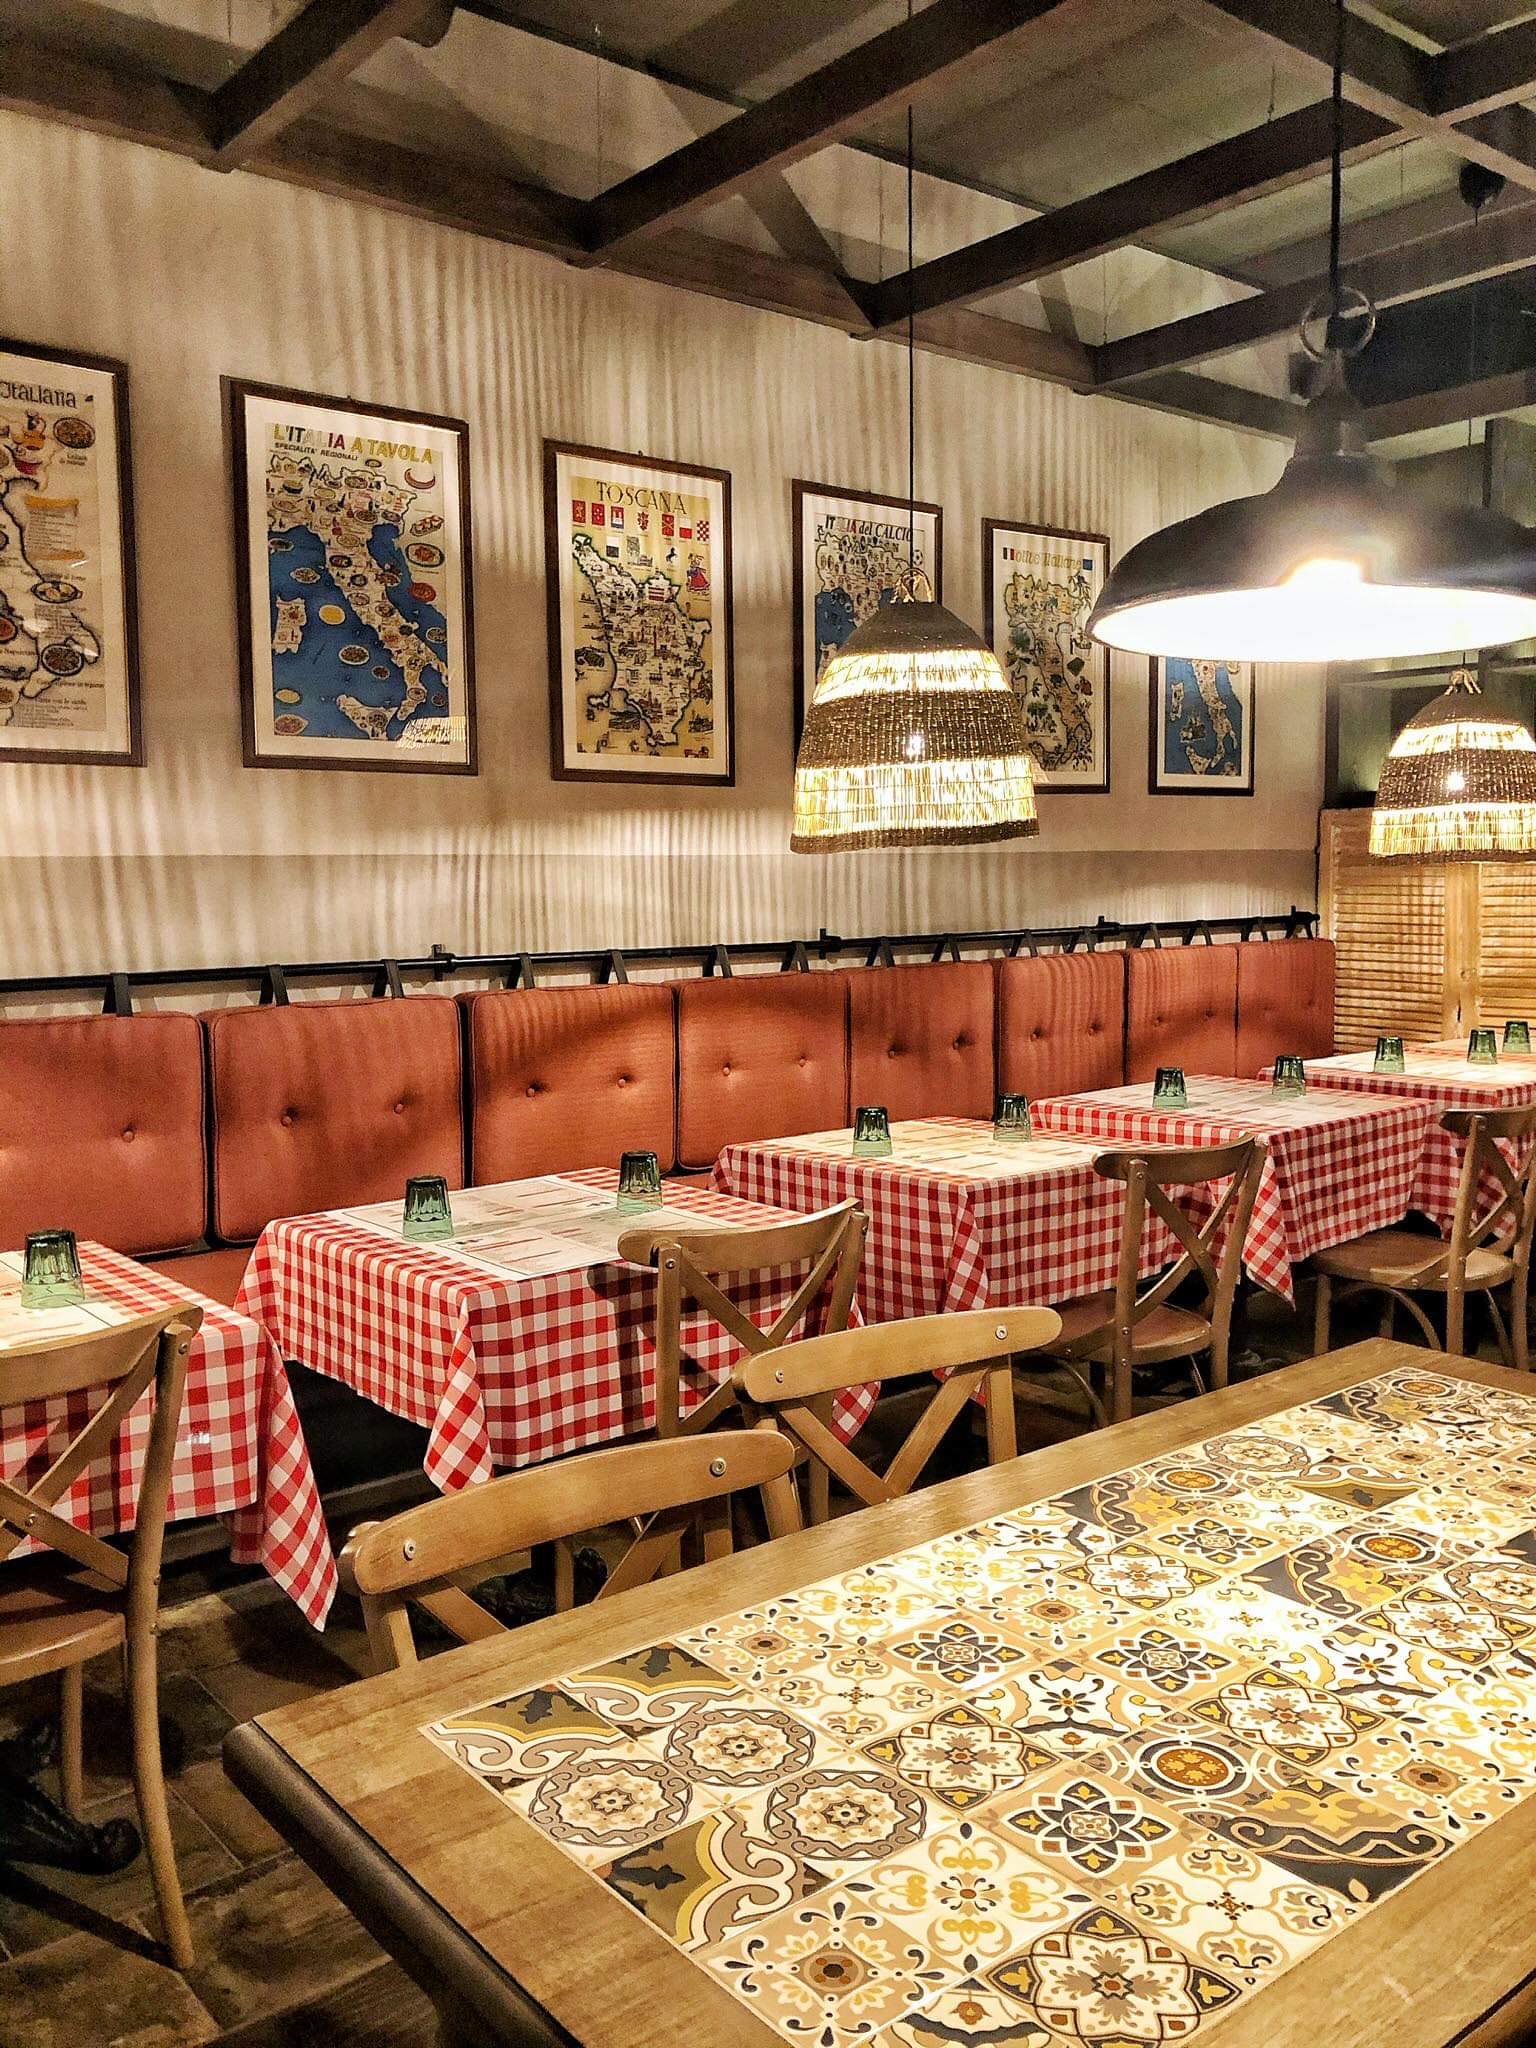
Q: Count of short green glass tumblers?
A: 10